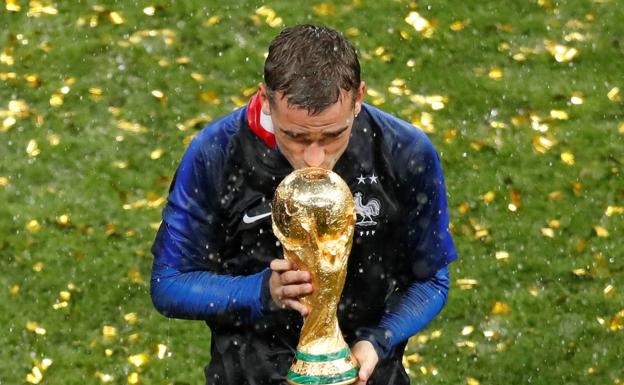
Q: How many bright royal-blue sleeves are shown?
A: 2